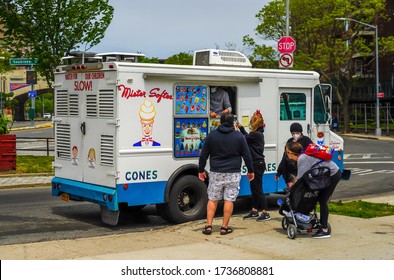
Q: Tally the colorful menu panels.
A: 2